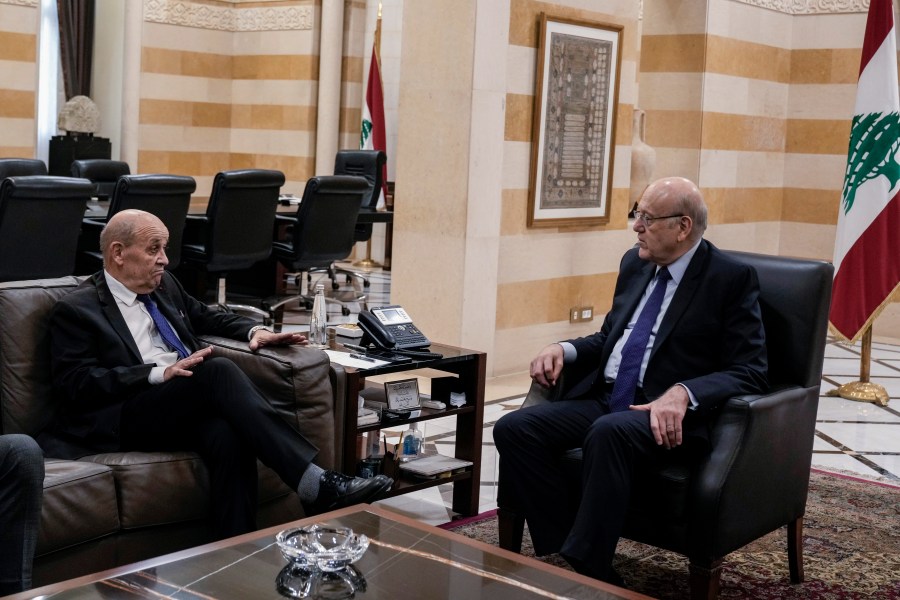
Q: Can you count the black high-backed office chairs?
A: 7